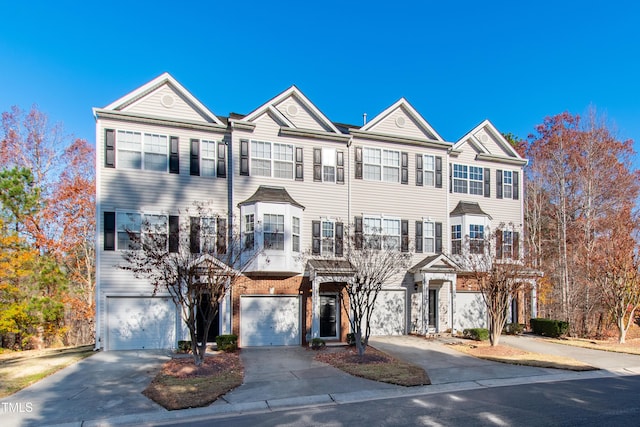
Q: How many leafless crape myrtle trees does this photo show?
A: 3